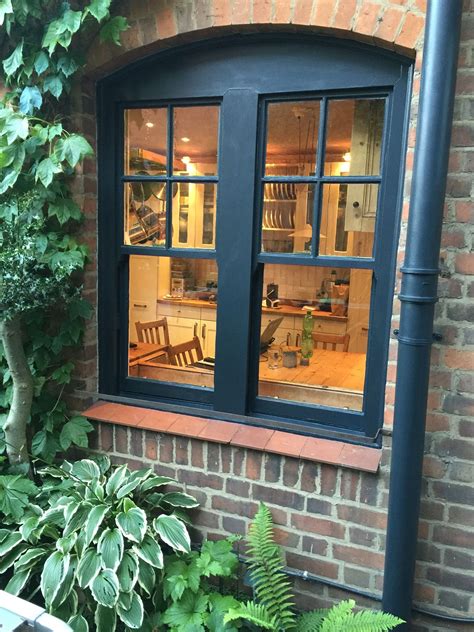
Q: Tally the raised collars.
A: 3